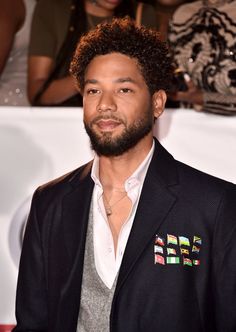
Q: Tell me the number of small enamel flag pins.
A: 12